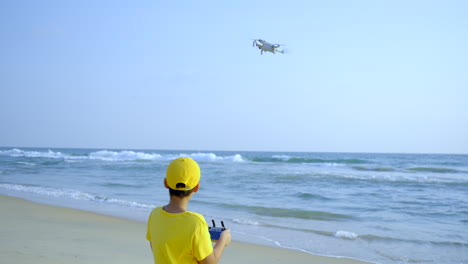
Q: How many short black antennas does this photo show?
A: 2